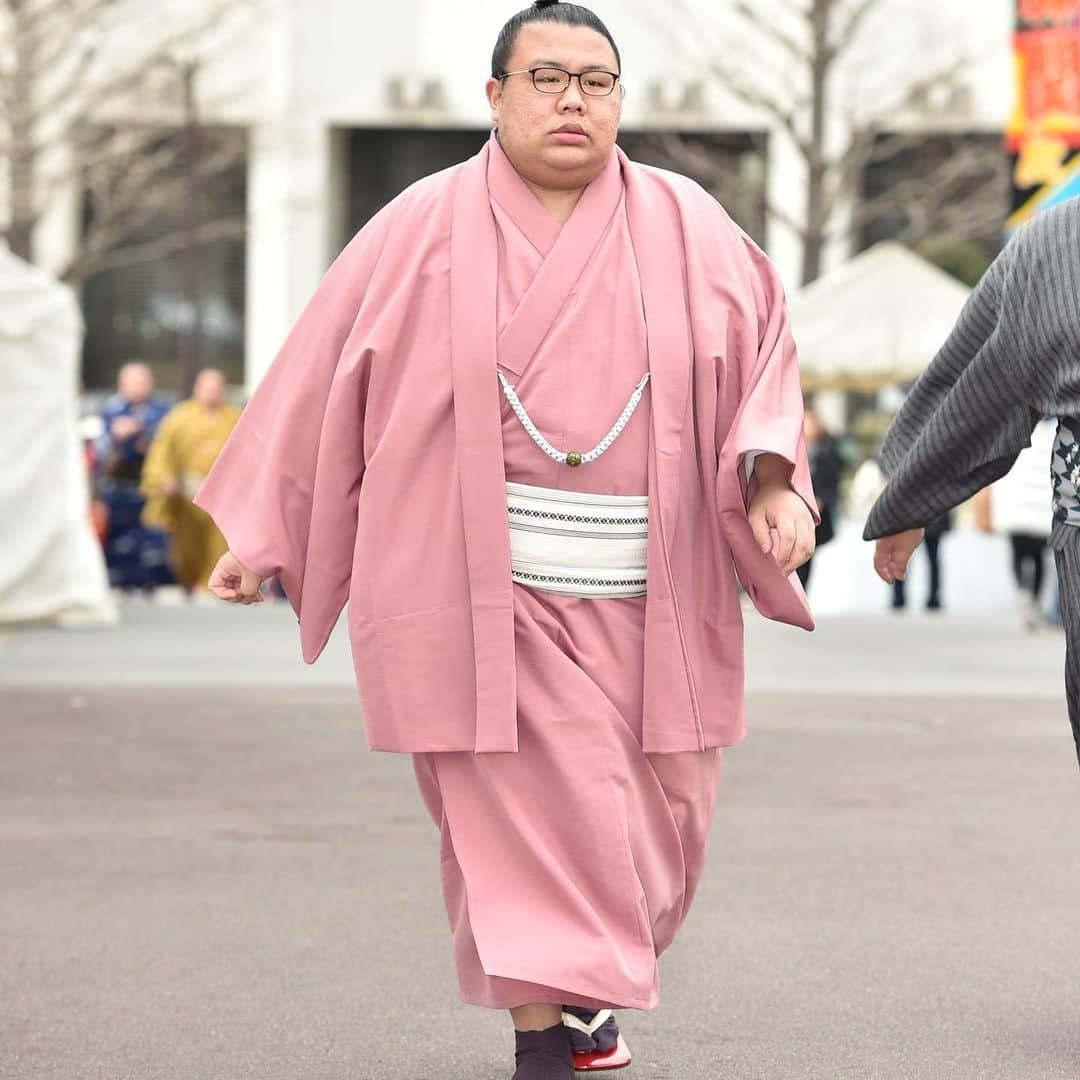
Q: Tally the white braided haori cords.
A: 1